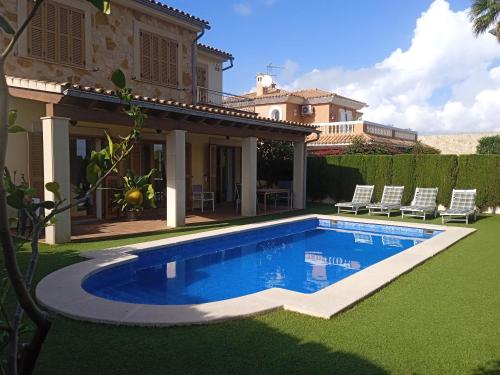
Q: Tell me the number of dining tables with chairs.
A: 1